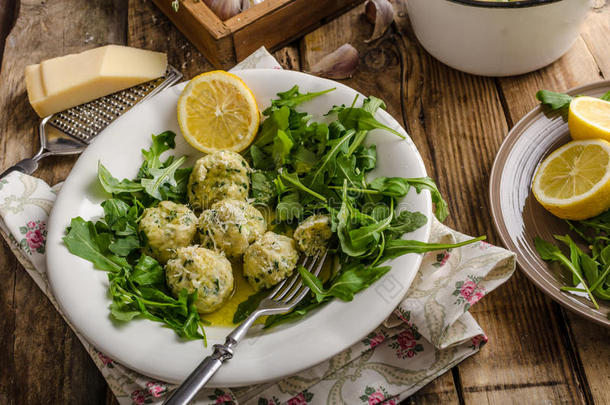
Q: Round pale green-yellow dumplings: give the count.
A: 6